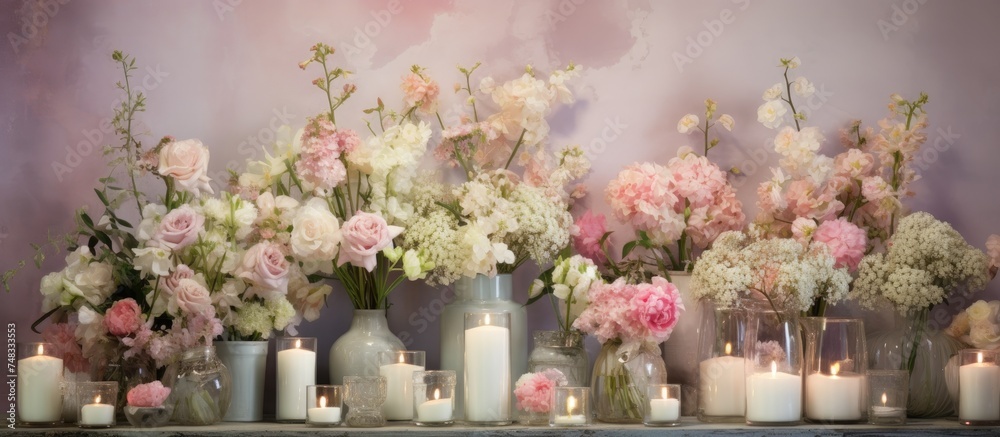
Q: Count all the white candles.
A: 14